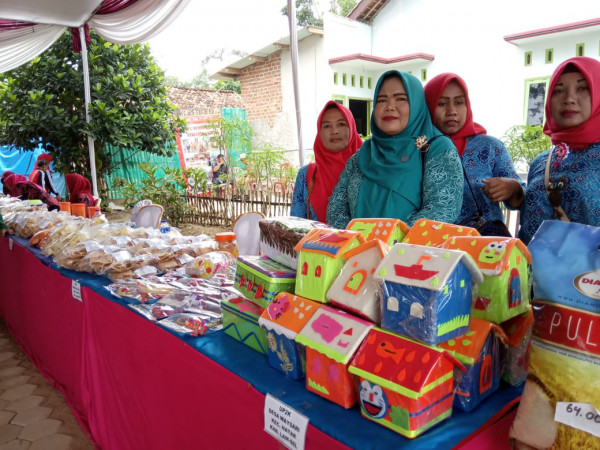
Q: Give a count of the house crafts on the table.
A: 11